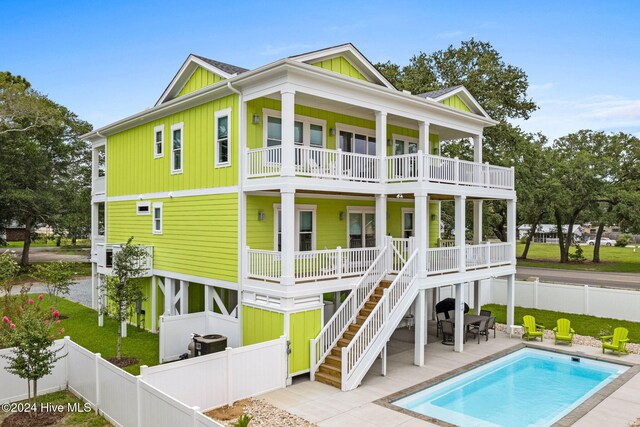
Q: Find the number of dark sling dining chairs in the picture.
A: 6